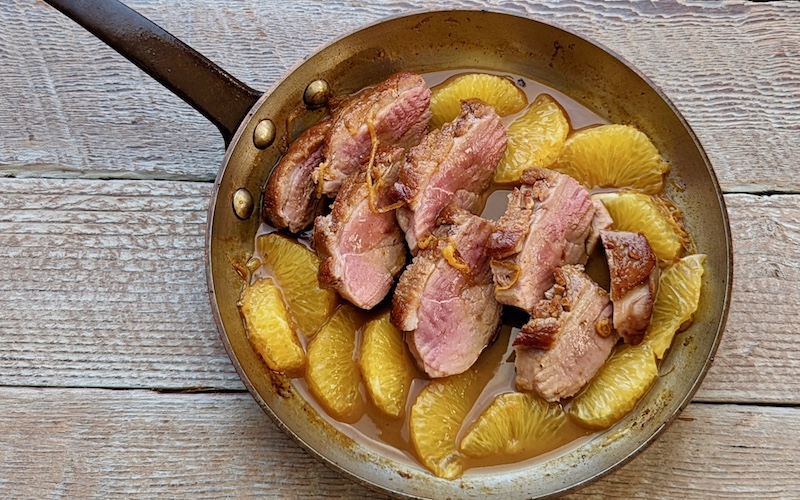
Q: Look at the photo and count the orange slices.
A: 12